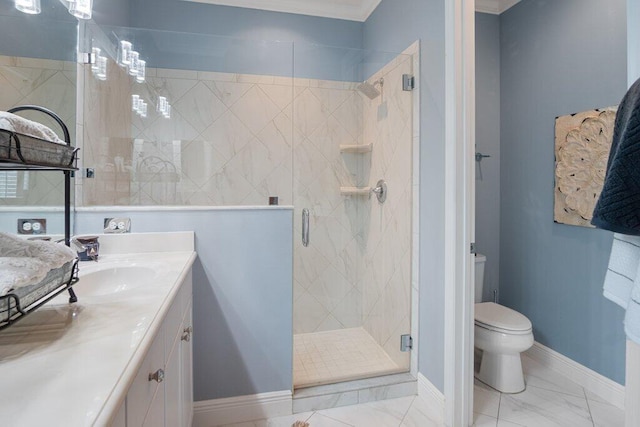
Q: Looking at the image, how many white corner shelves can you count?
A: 2